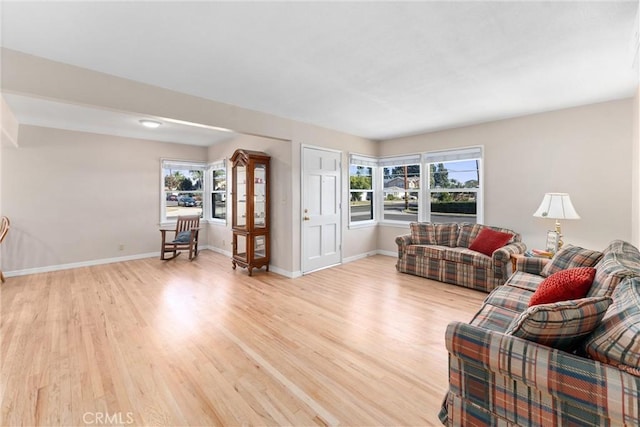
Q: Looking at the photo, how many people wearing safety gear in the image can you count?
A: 0